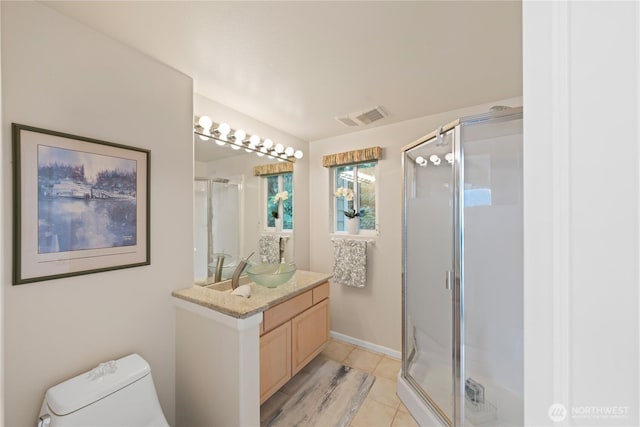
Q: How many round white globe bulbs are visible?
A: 8